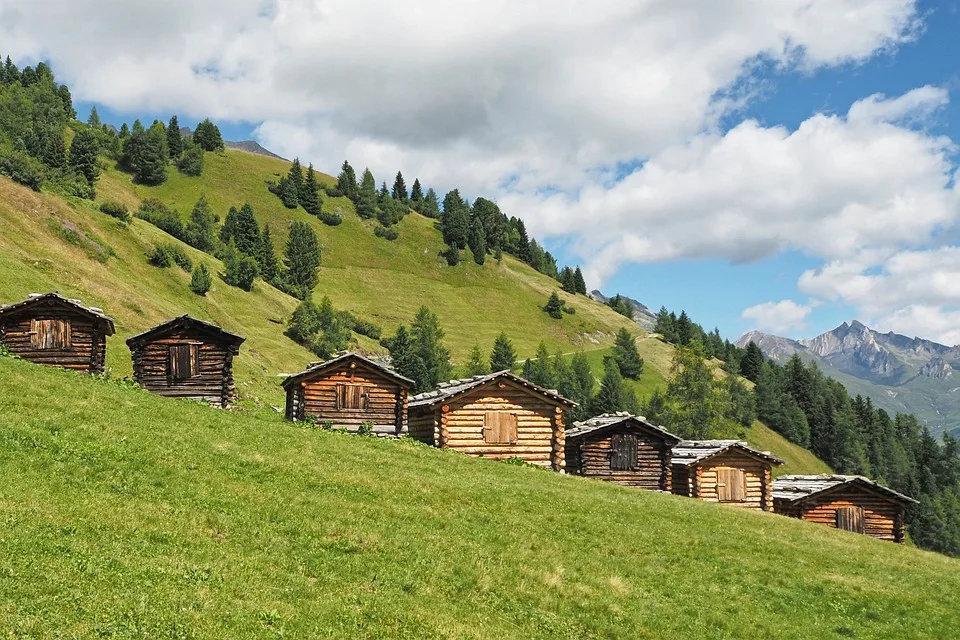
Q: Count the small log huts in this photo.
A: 7